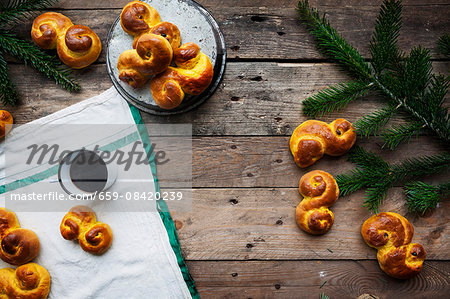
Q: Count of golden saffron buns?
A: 11